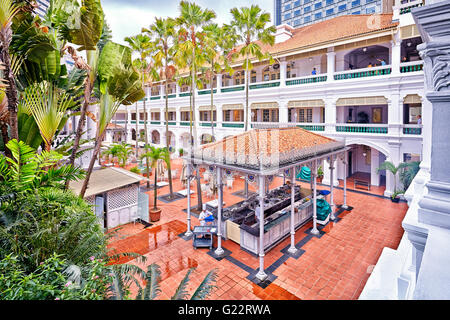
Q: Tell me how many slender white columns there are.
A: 7